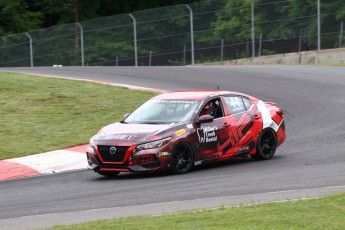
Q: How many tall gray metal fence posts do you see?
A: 6